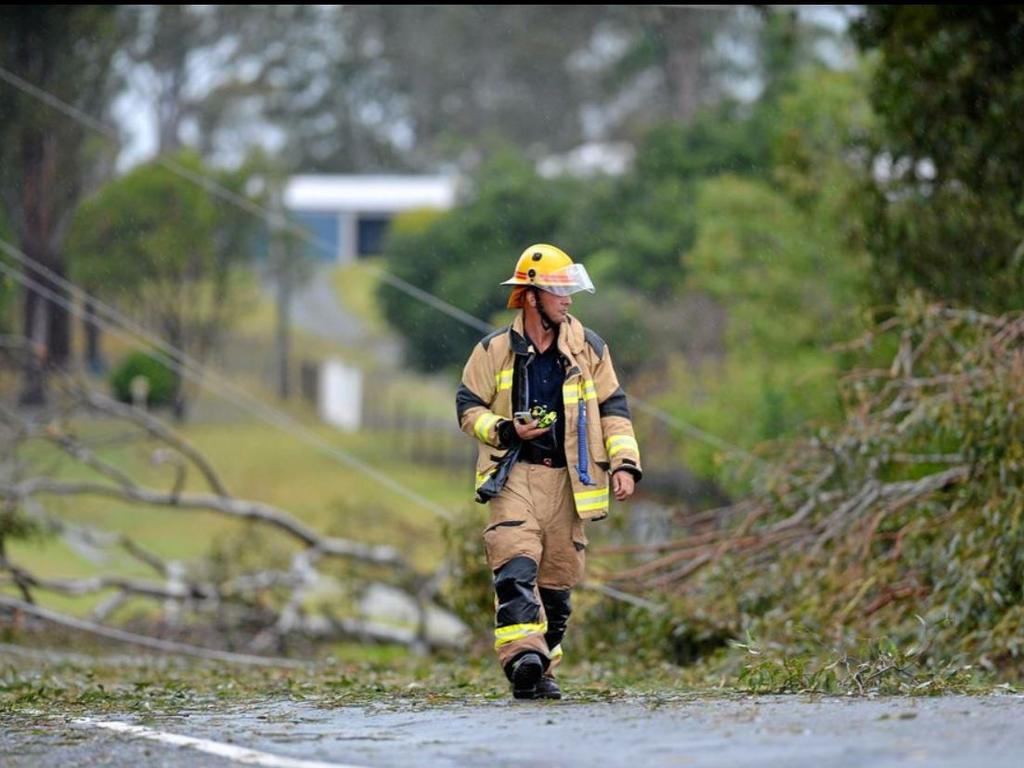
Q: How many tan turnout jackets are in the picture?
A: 1